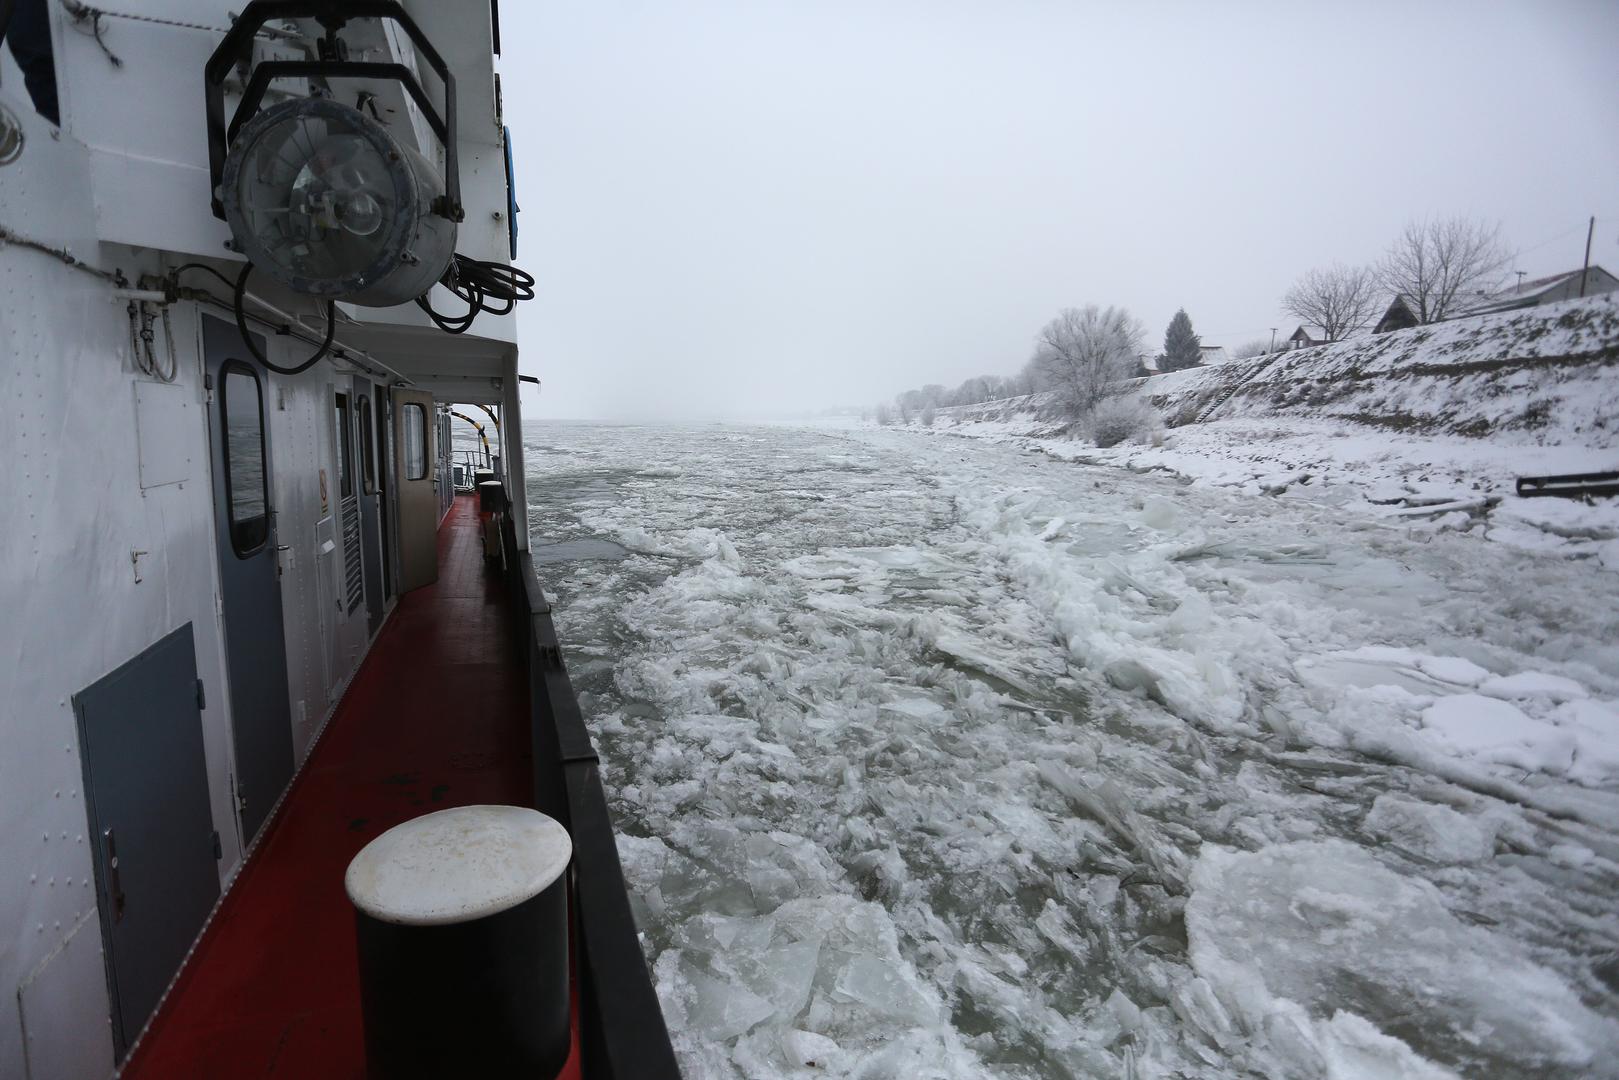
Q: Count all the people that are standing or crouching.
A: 1